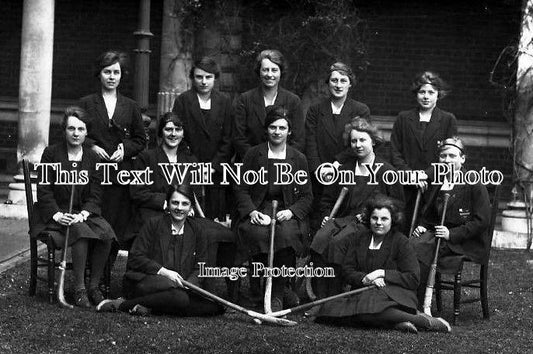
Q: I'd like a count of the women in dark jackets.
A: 12